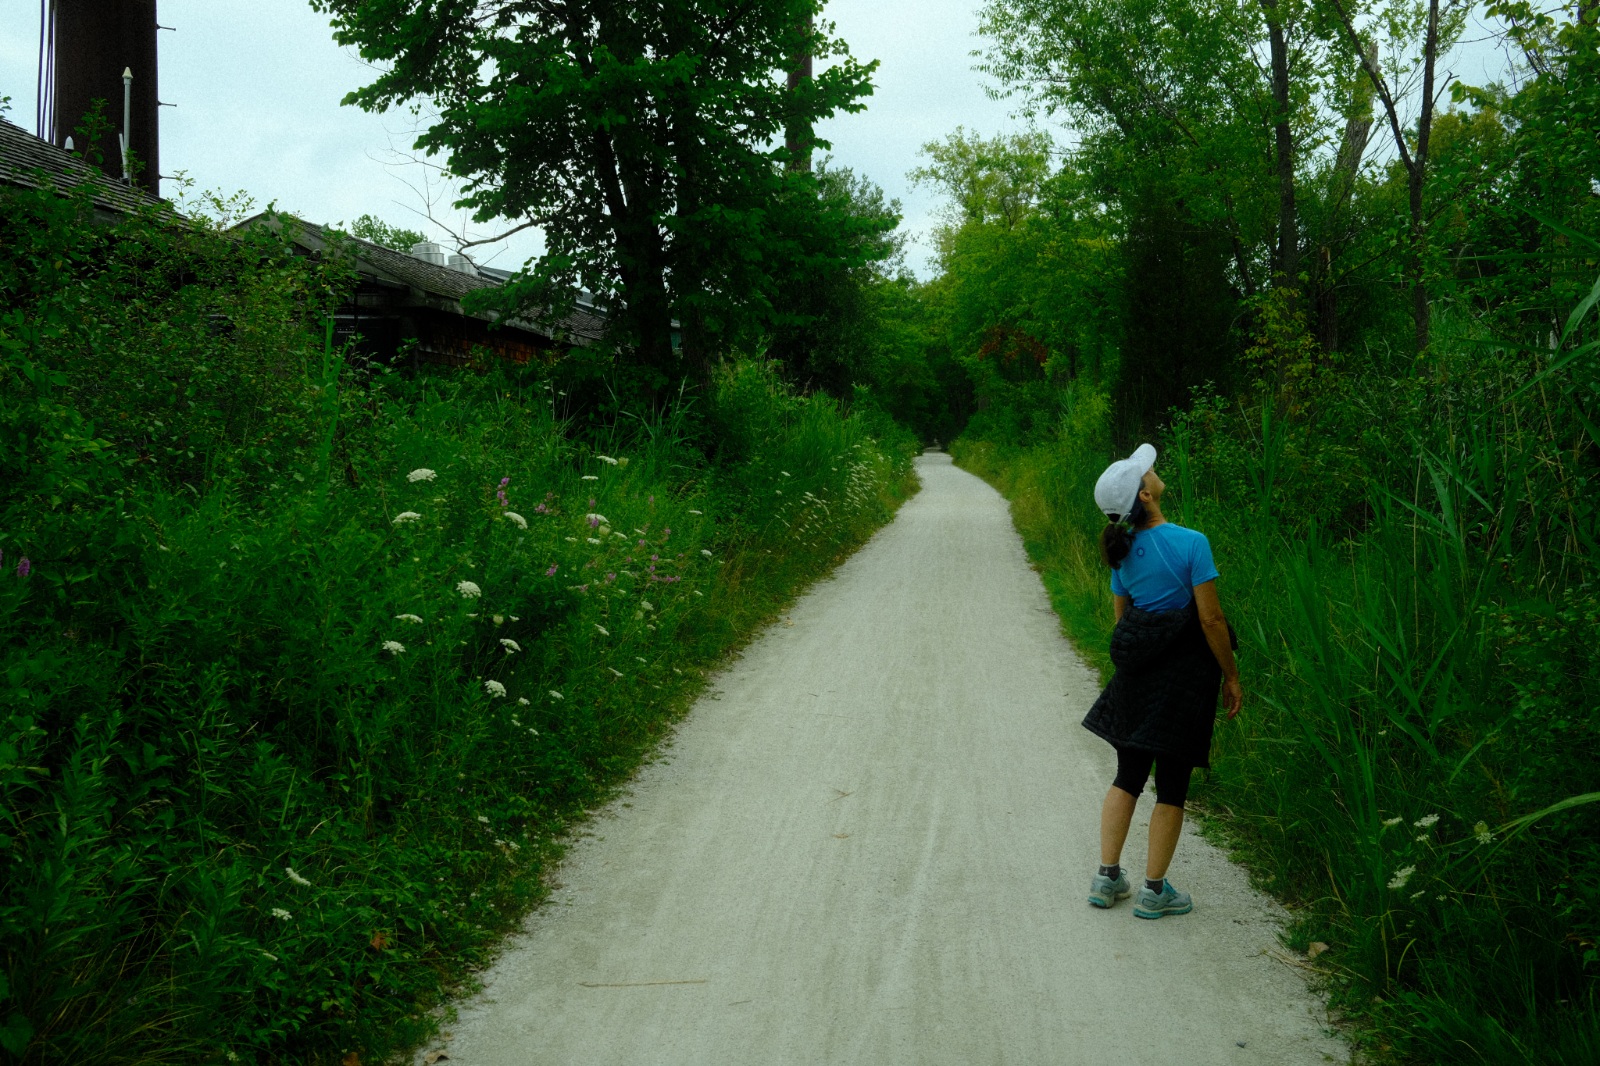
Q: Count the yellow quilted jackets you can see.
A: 0